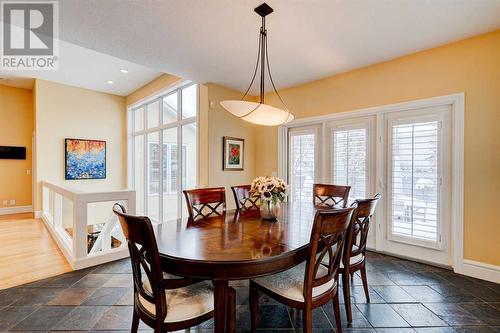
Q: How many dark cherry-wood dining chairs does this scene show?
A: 6